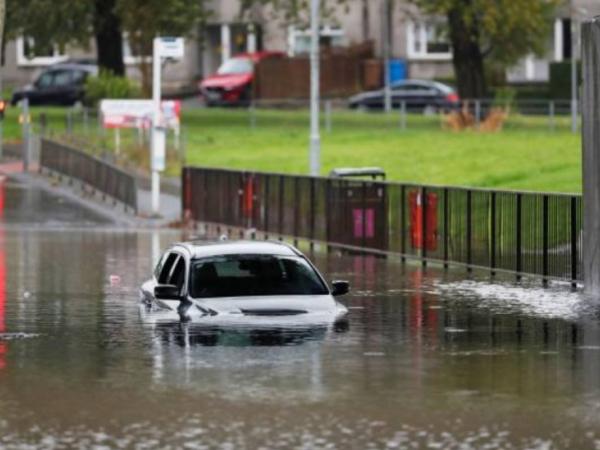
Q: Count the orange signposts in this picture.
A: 0